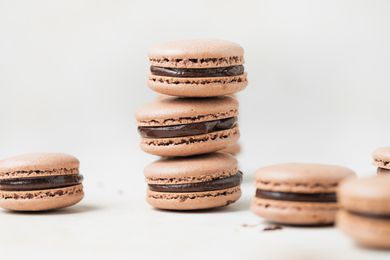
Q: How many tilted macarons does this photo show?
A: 1